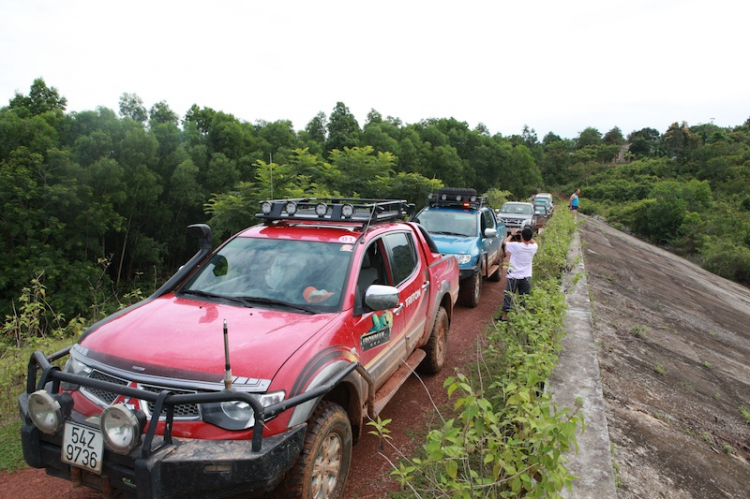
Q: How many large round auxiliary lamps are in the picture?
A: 2